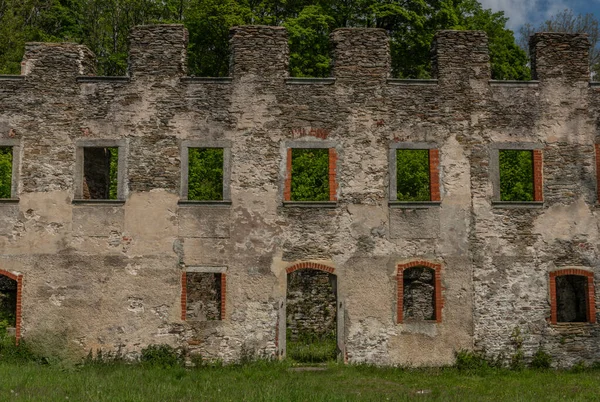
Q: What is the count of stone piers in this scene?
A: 6